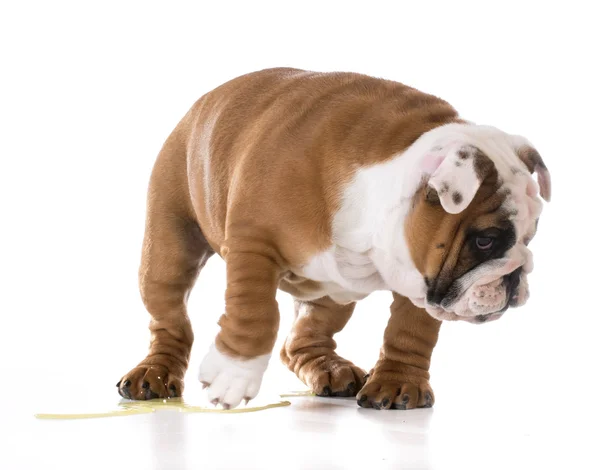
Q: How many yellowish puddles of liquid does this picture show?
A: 2